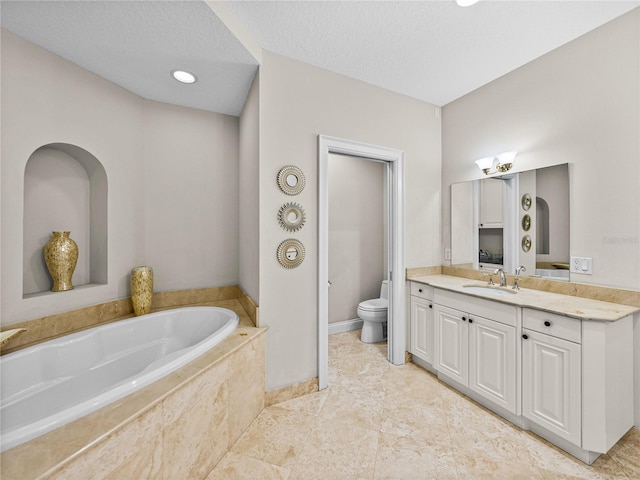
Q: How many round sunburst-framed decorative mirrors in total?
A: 3